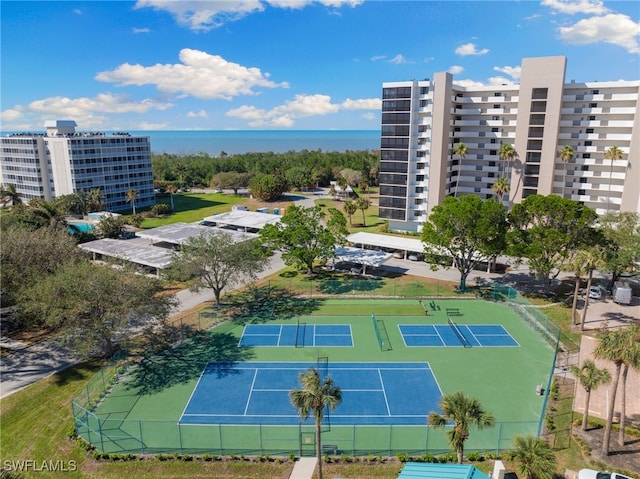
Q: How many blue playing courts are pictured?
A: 3